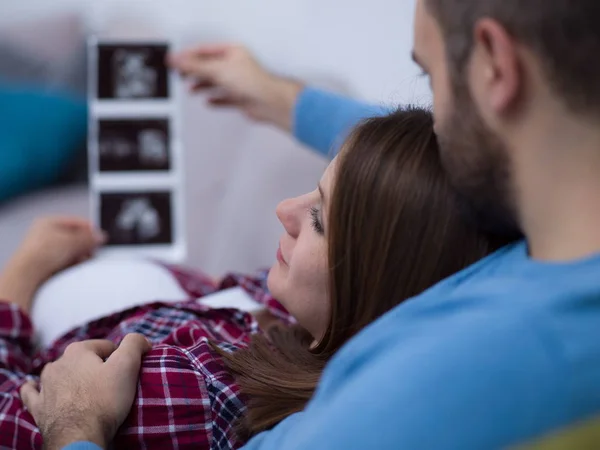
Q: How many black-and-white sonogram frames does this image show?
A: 3